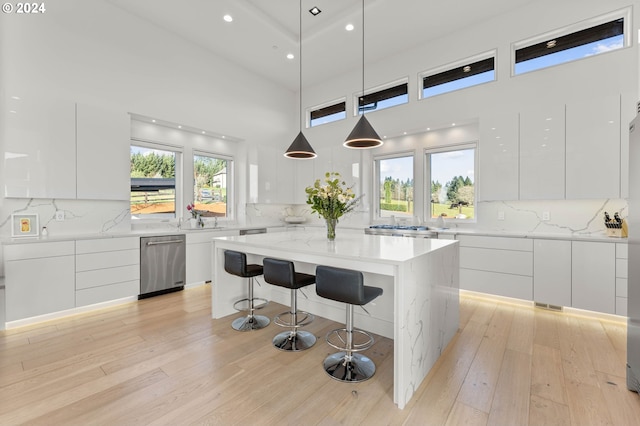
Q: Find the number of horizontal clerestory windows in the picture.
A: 4